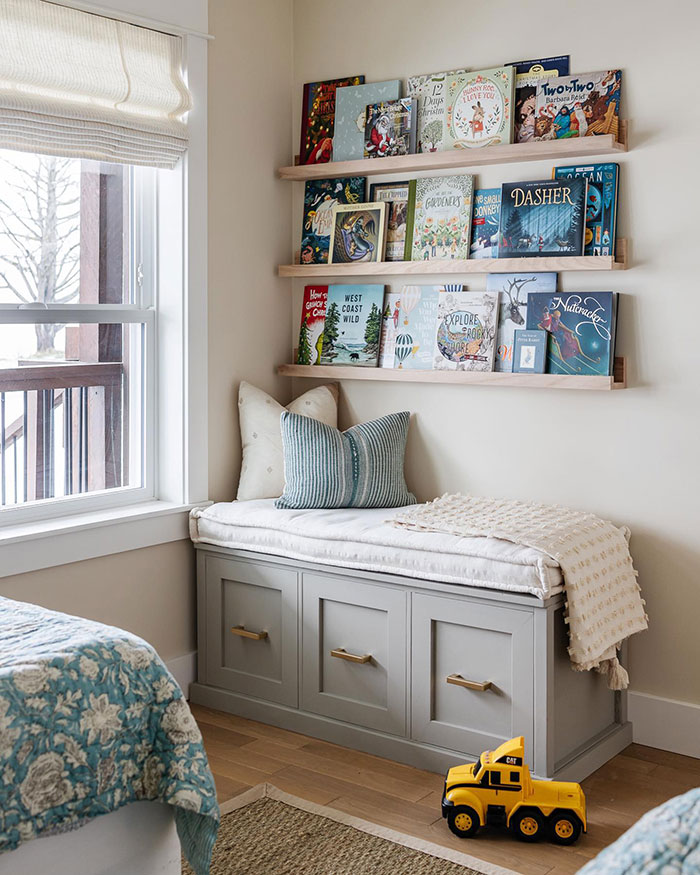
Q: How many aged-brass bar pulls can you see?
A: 3